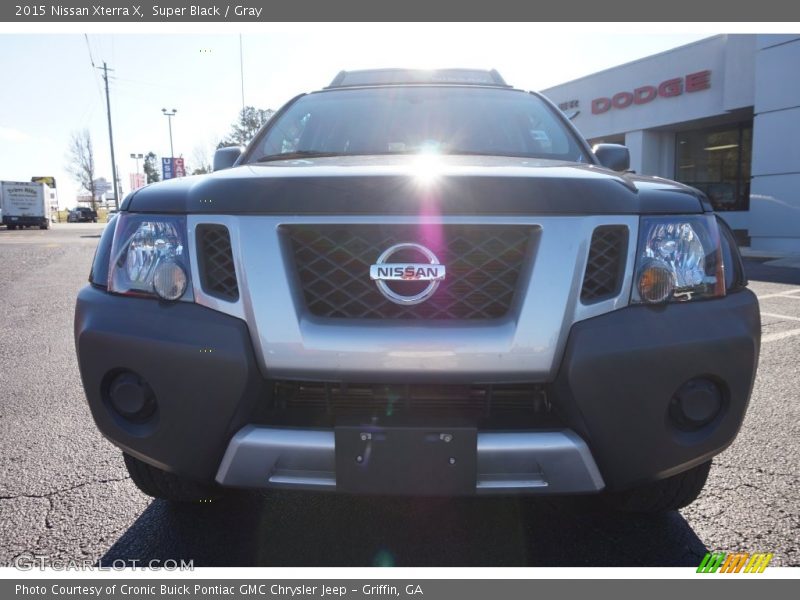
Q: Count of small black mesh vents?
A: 2